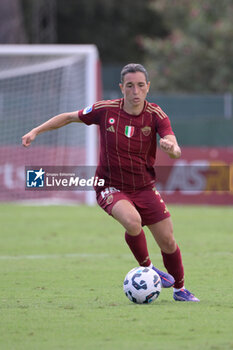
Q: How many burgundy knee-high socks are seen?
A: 2